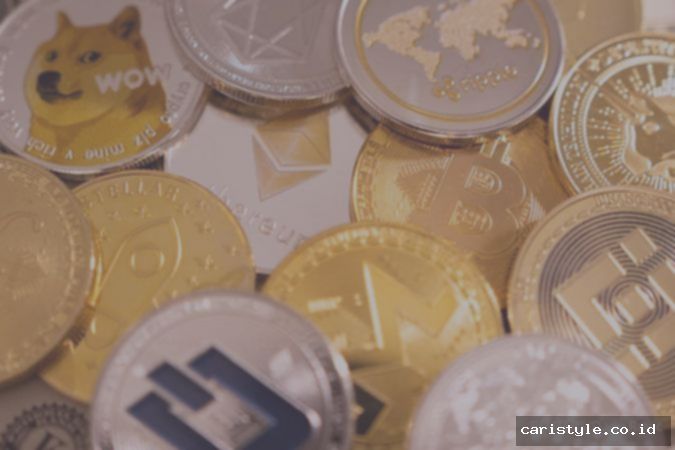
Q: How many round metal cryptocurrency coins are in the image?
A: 13